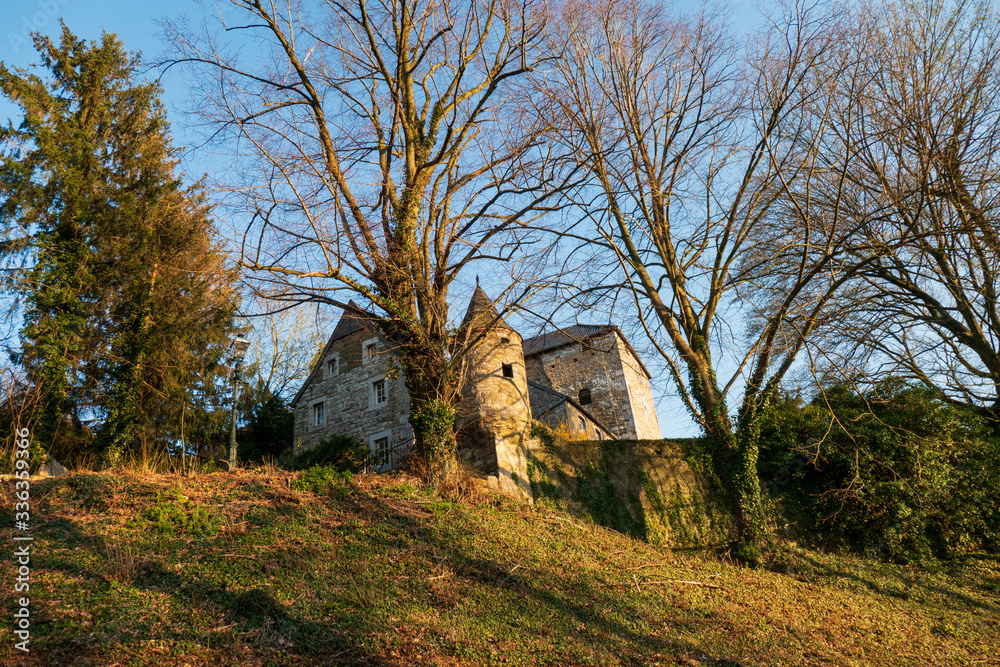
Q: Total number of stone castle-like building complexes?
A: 1